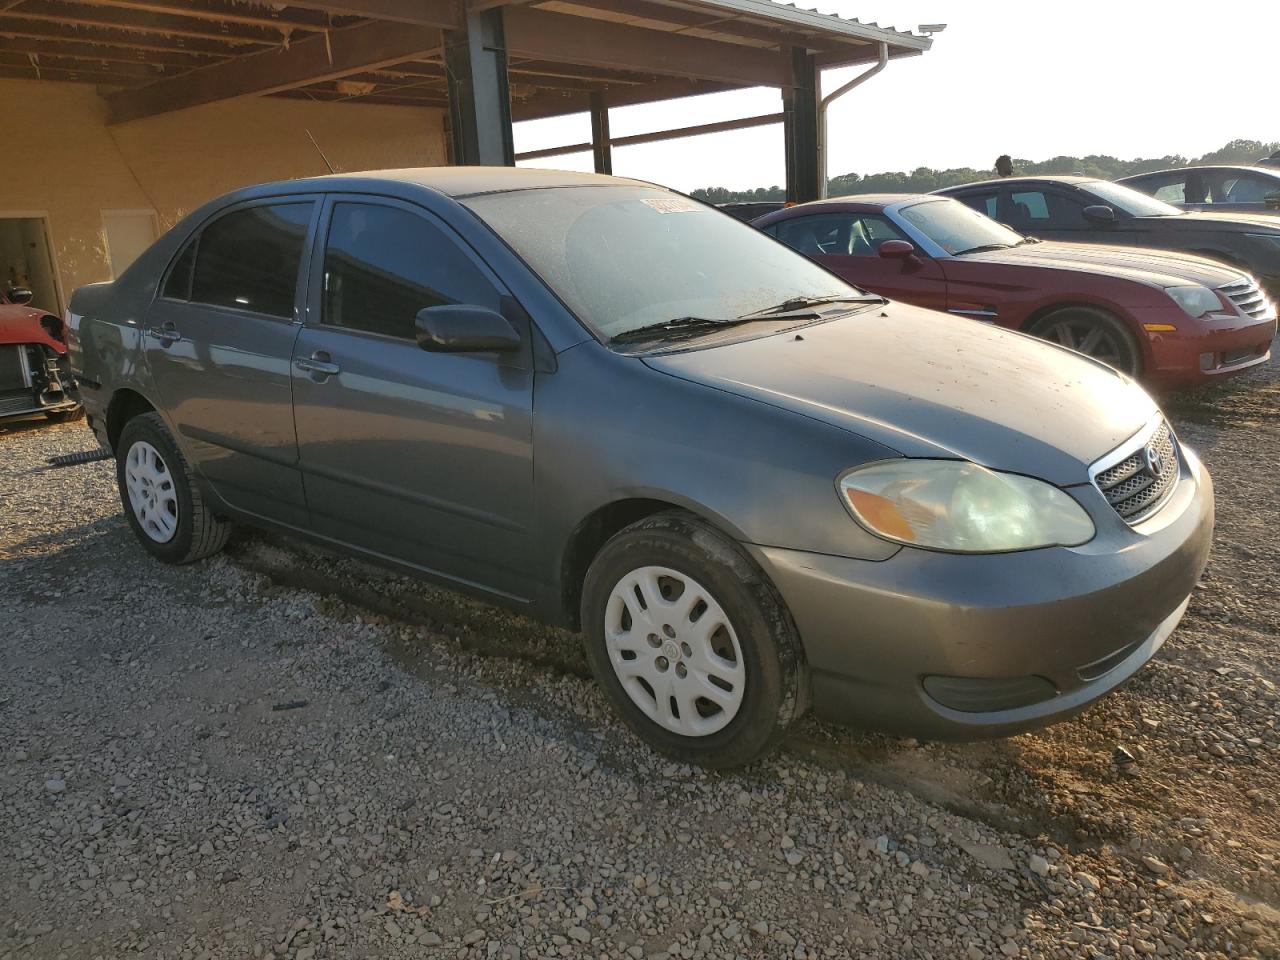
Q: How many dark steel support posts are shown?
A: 3